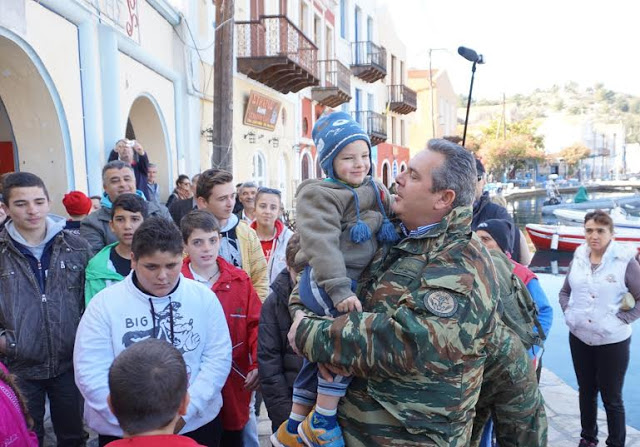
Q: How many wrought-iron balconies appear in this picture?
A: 5